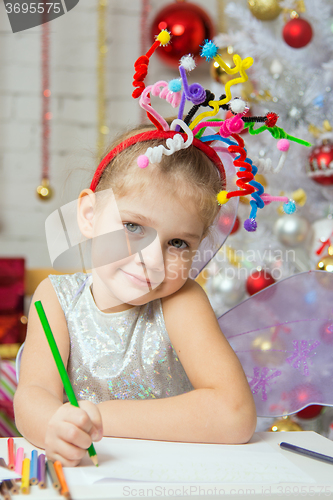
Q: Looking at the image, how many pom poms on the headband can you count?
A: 11